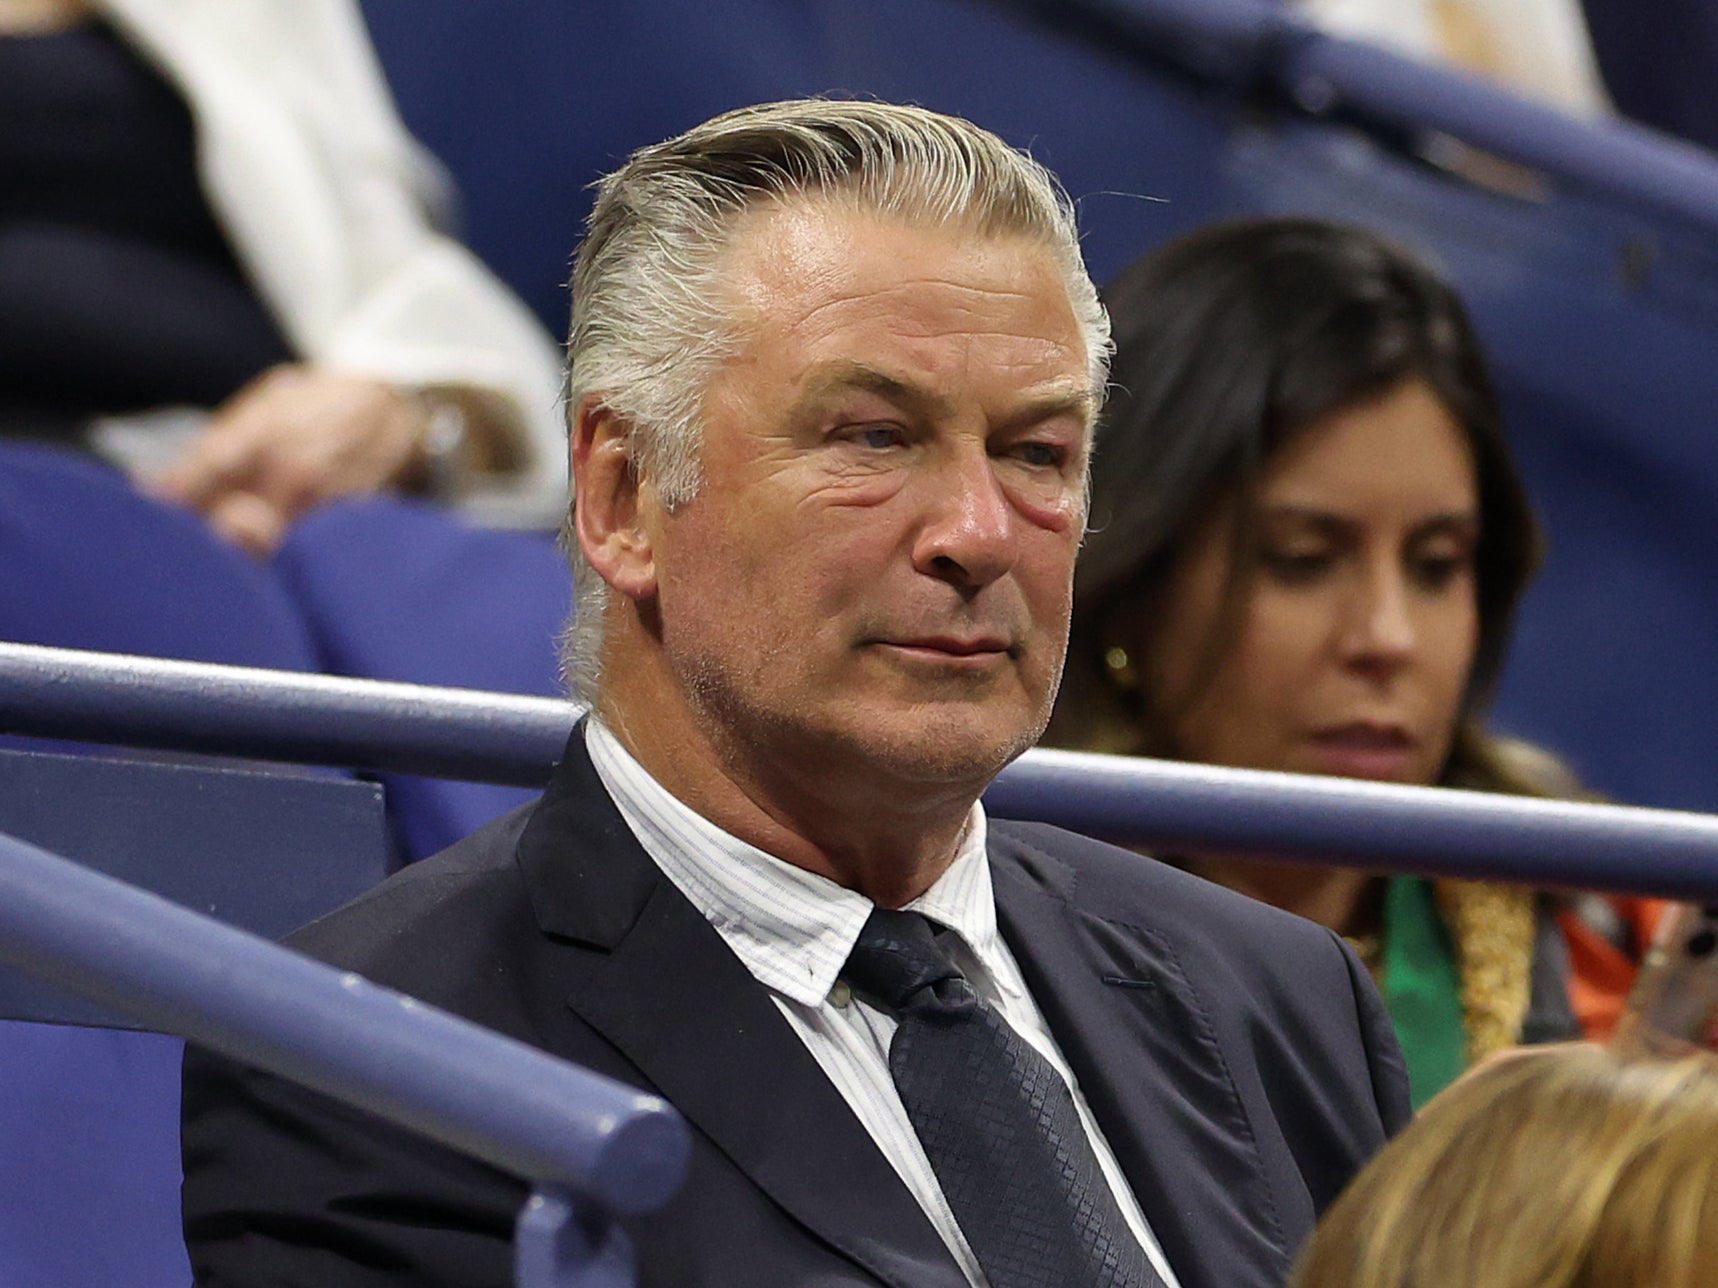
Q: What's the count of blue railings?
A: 3